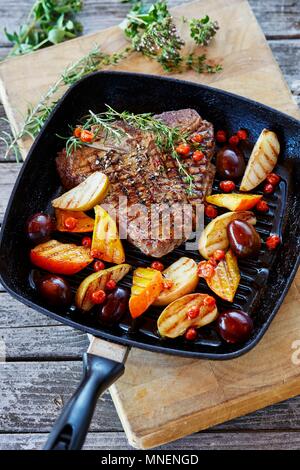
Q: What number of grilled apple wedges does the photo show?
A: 6